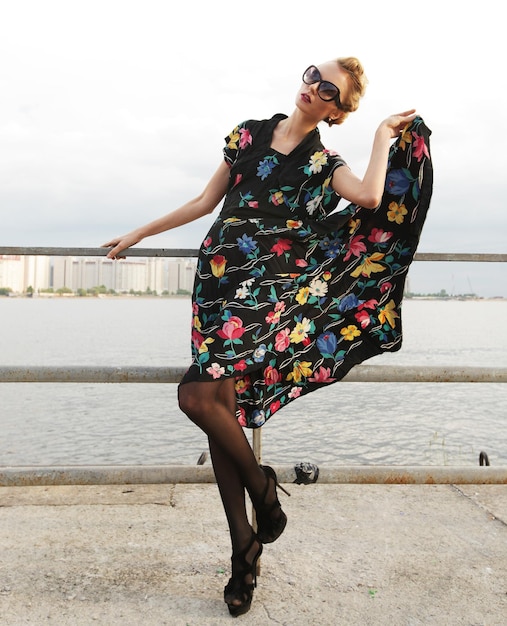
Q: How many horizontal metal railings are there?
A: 3